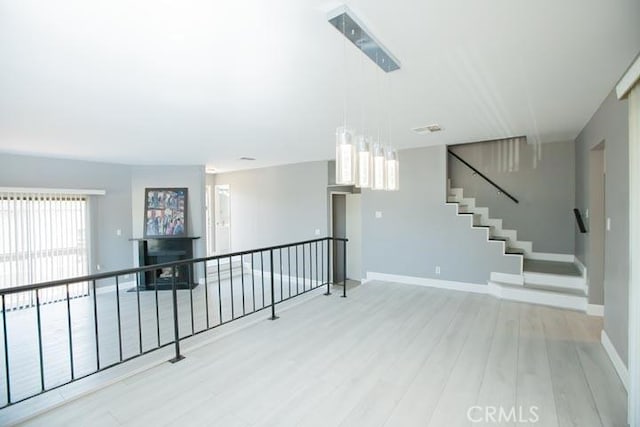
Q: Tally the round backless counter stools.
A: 0